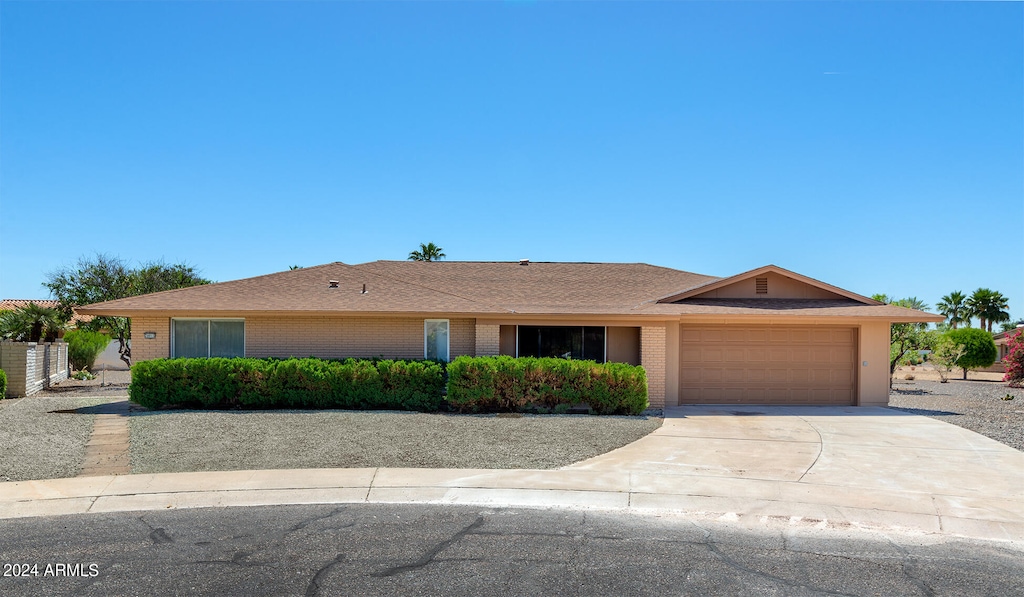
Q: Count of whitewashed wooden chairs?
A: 0